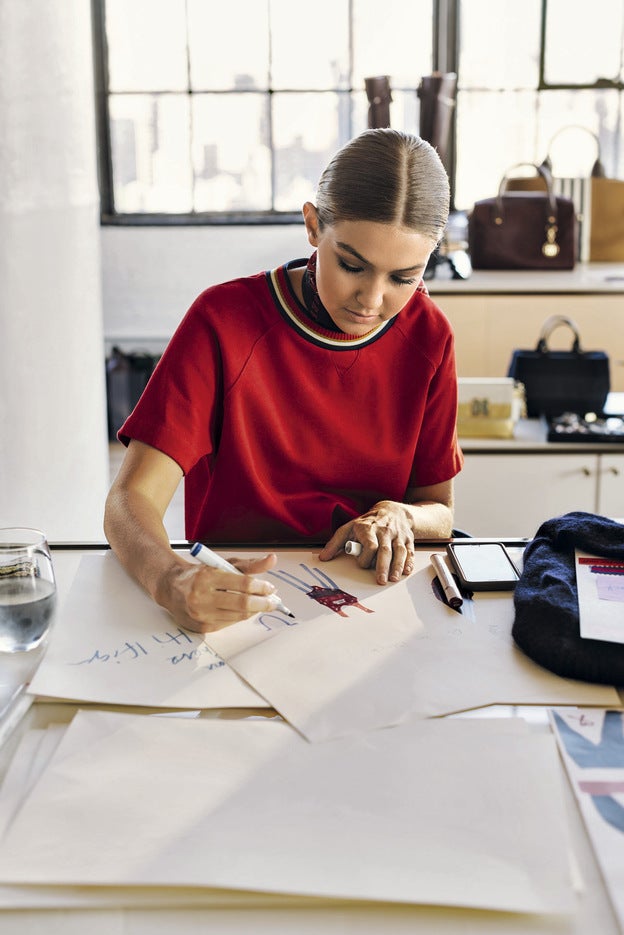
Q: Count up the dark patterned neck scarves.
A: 1